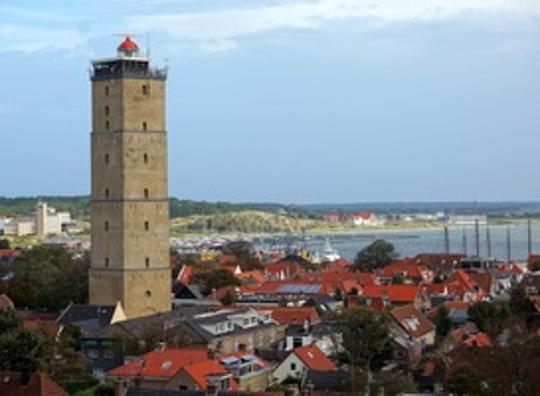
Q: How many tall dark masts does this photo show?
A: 6